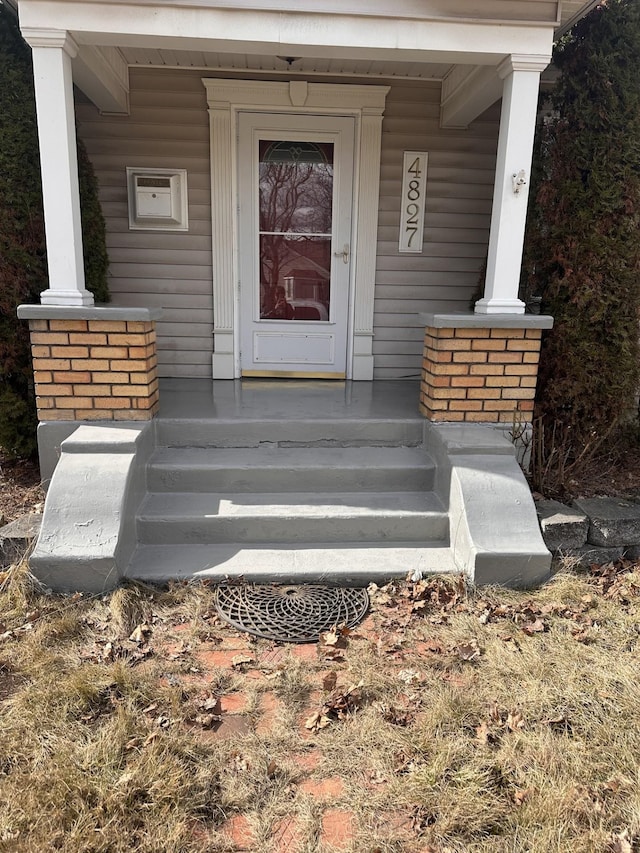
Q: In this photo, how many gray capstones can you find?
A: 2